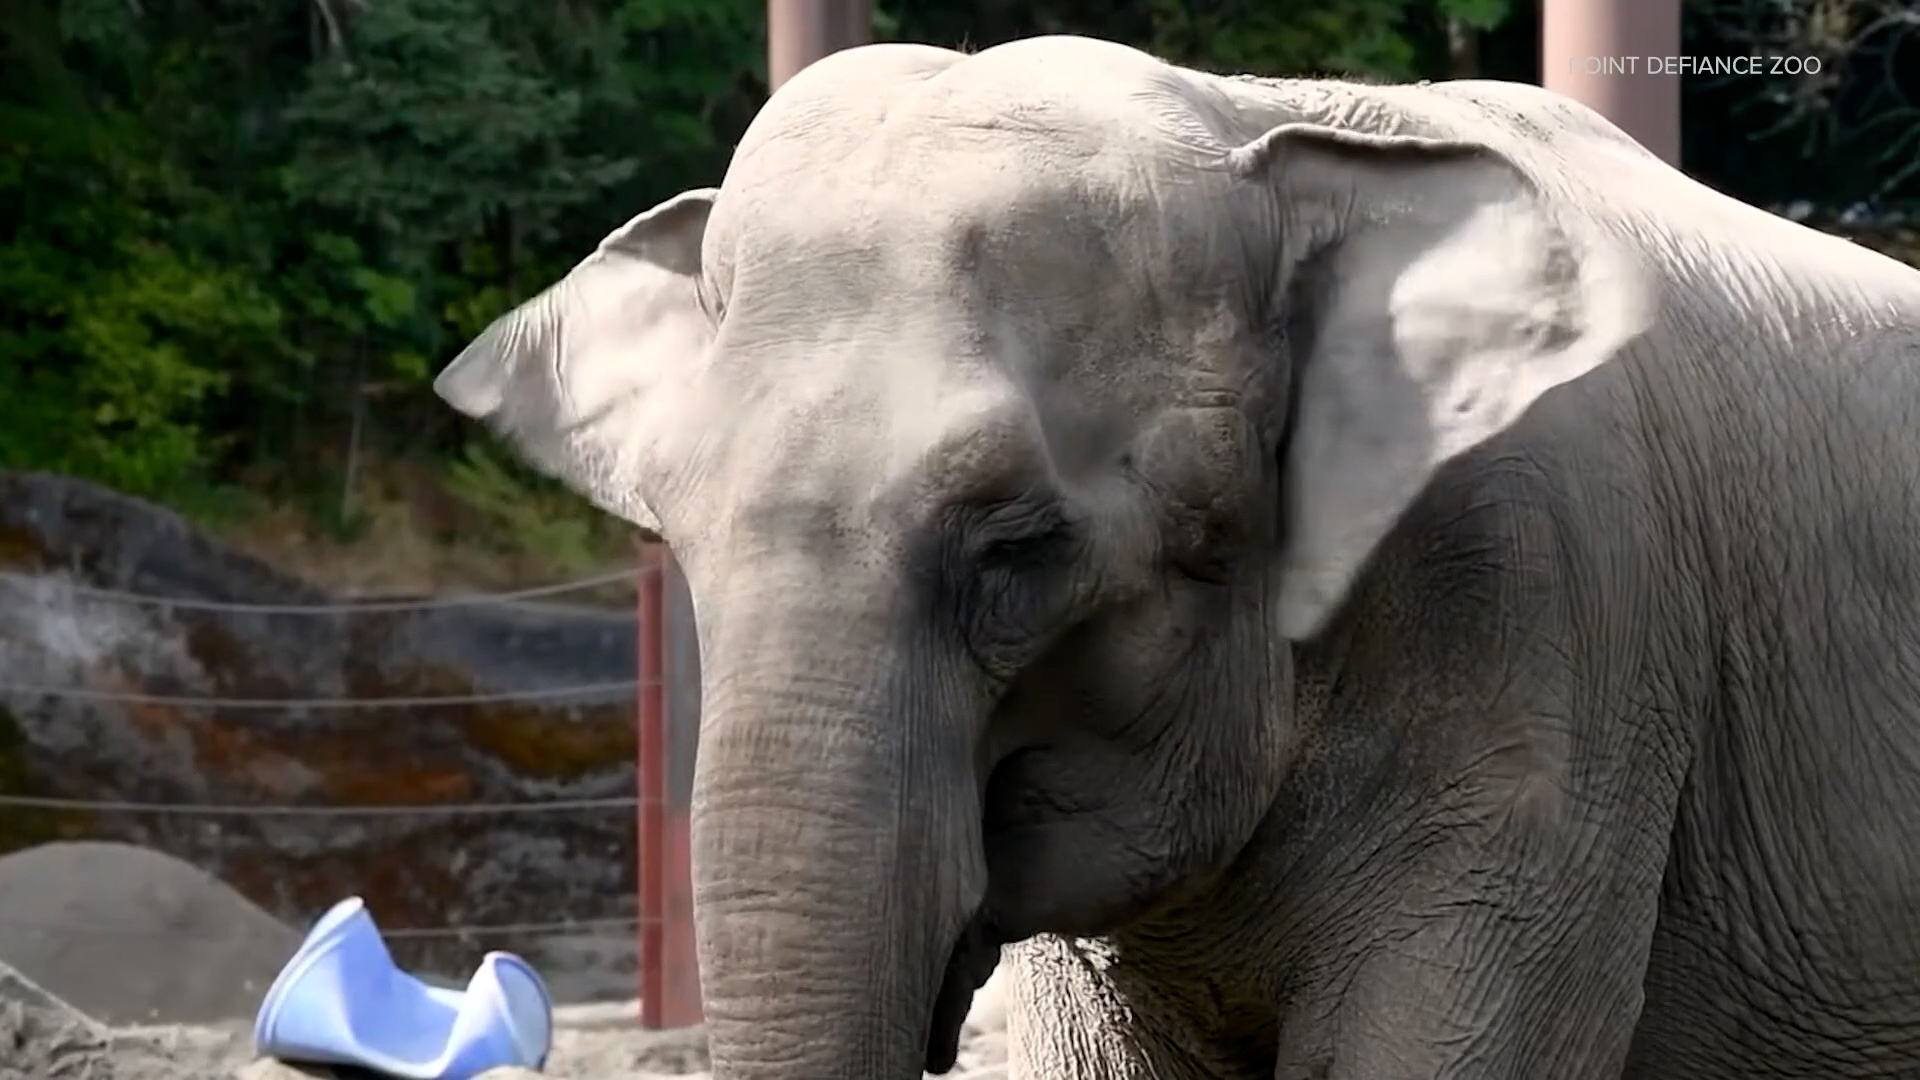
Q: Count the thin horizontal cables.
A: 4